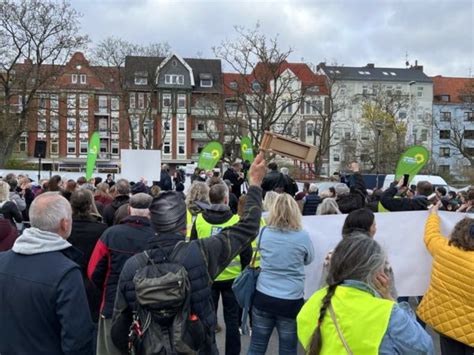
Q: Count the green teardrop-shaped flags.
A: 4